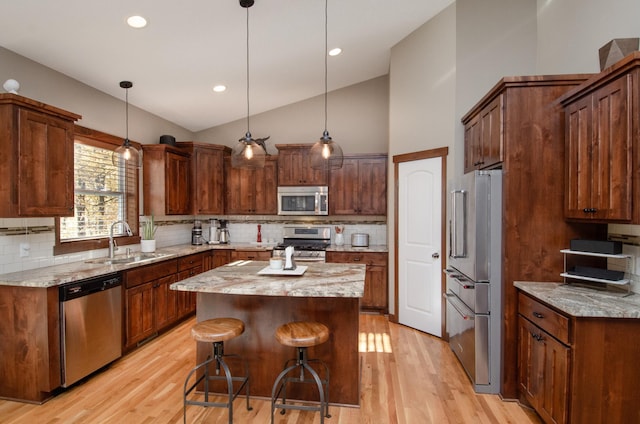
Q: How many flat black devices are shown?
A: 2